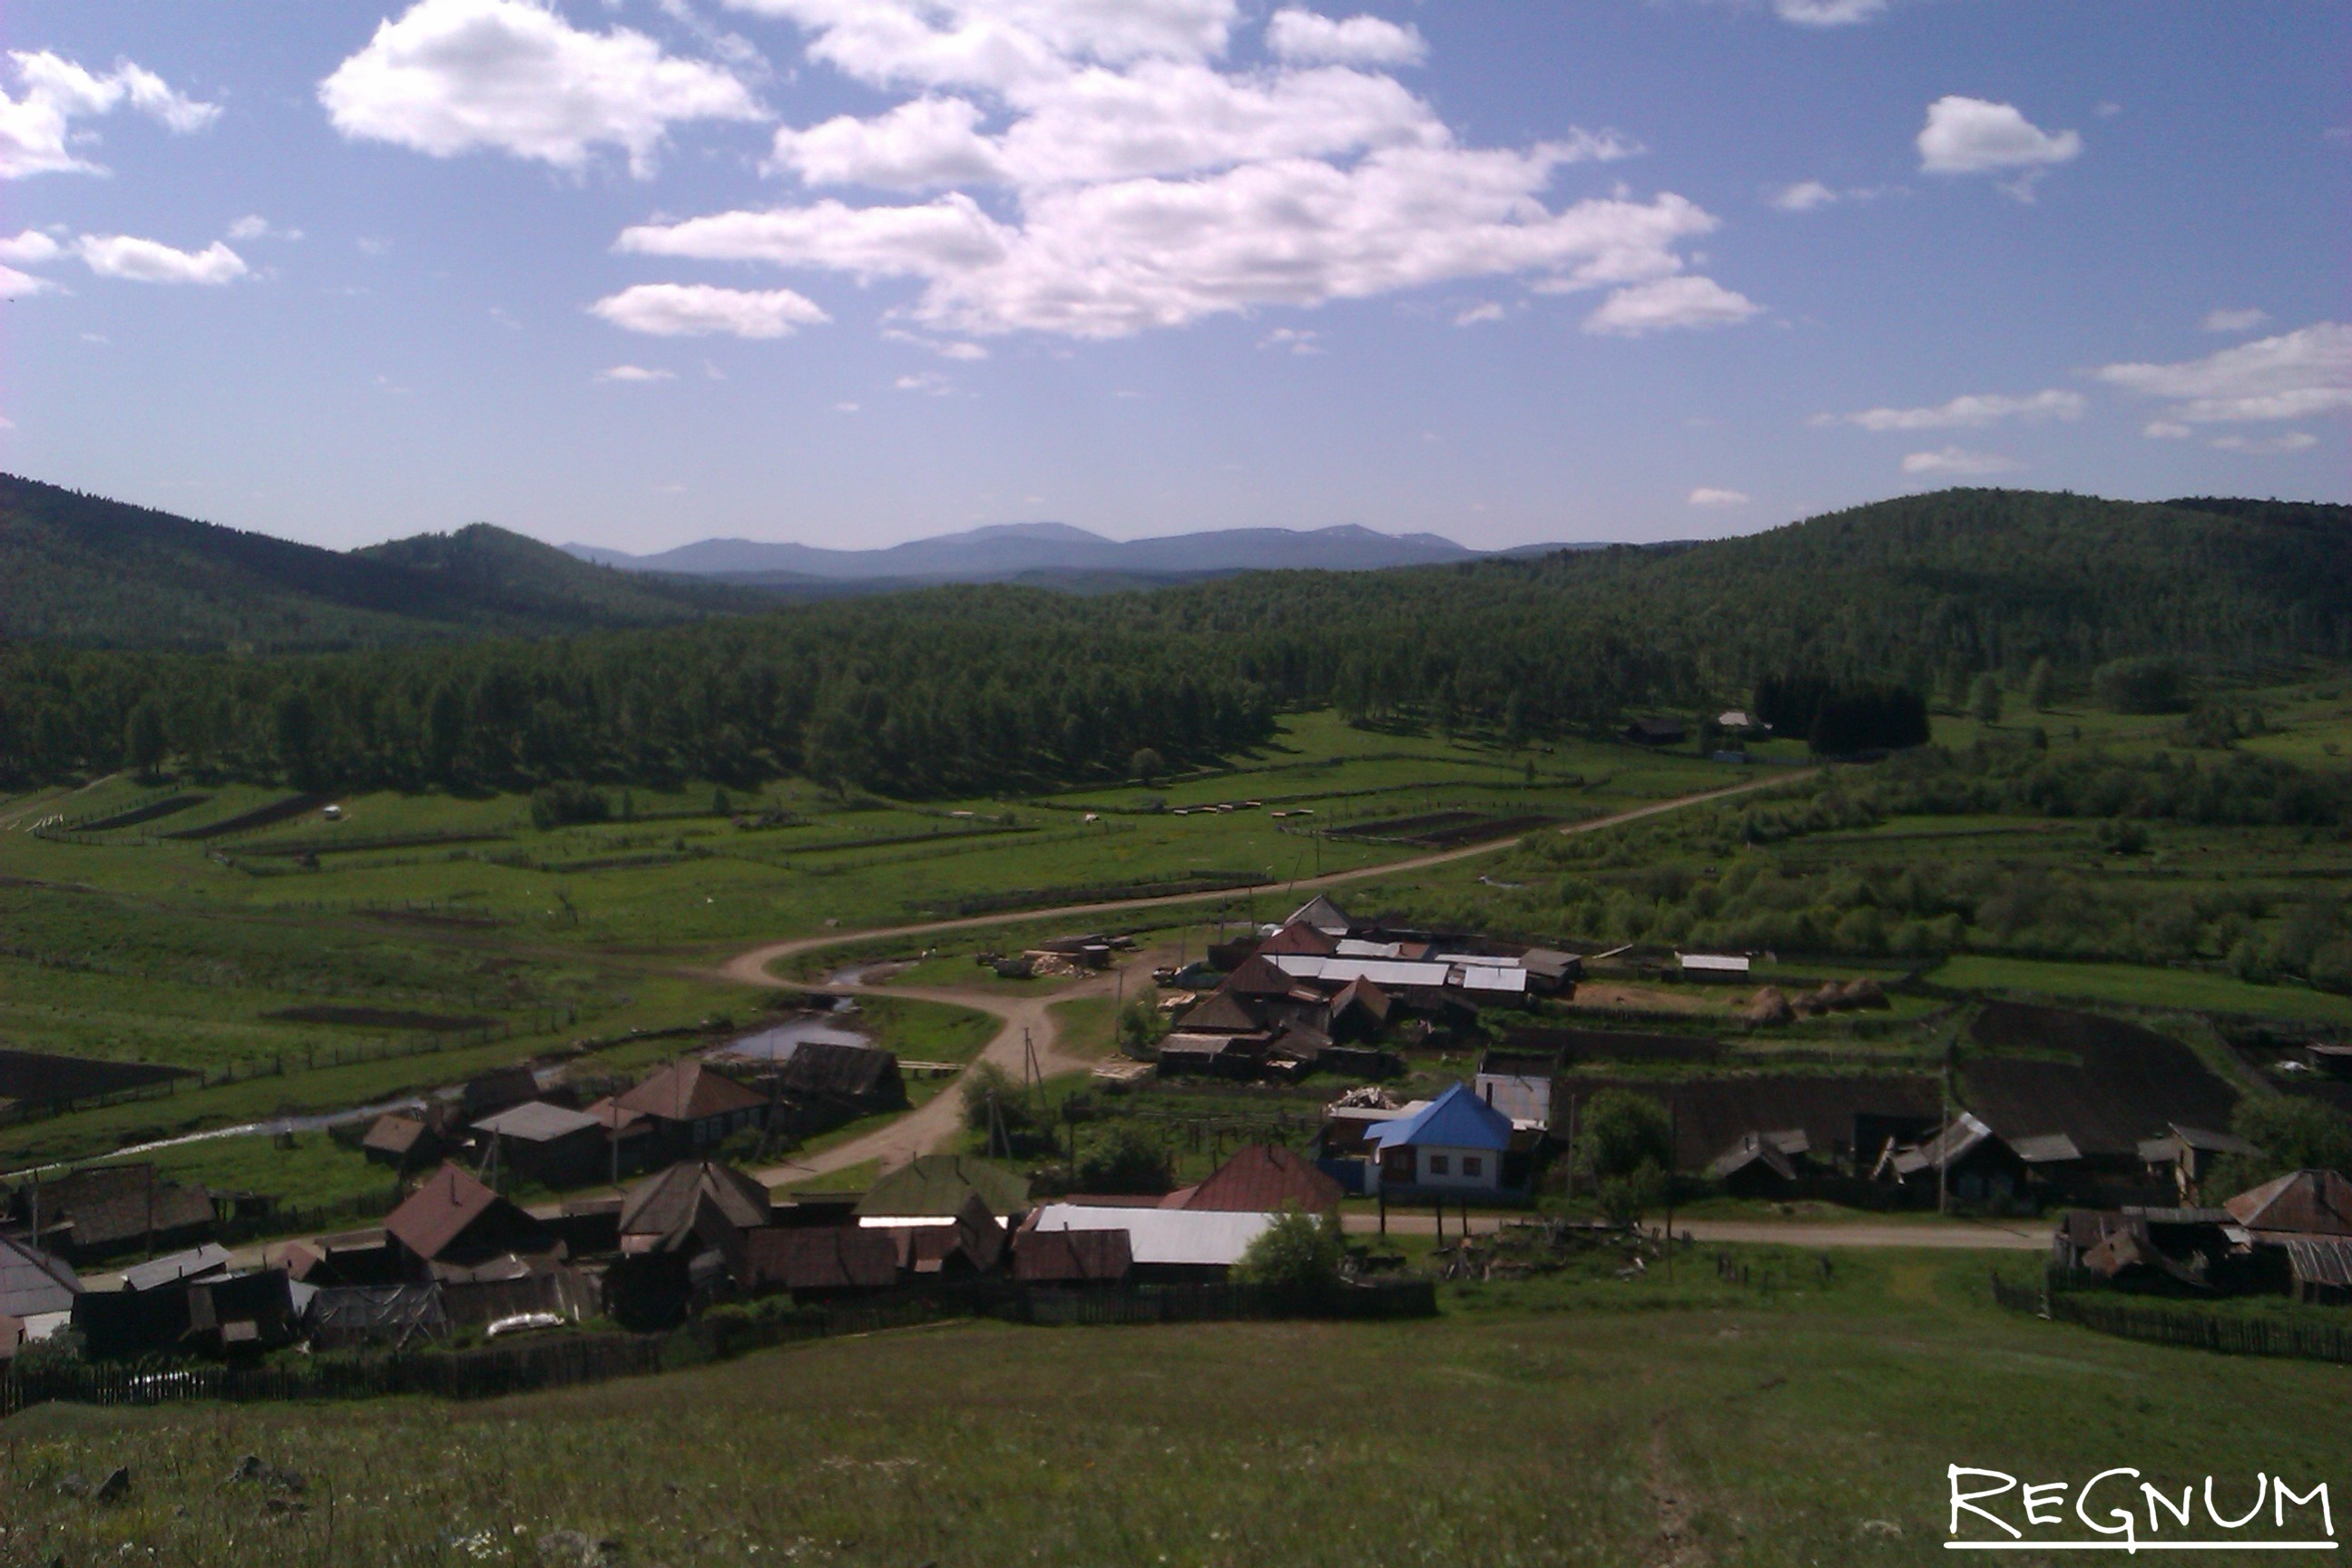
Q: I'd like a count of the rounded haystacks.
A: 4